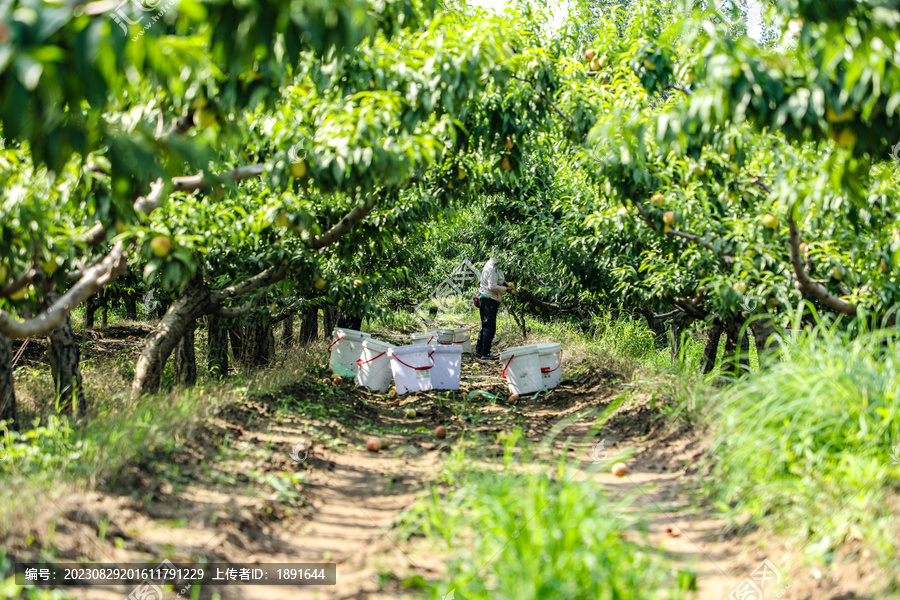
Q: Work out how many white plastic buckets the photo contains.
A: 9